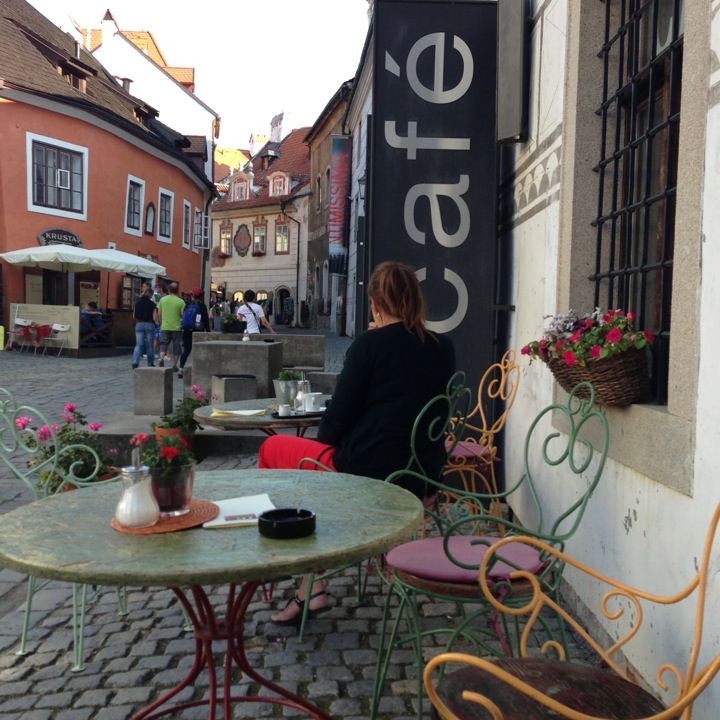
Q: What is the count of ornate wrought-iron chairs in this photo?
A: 5